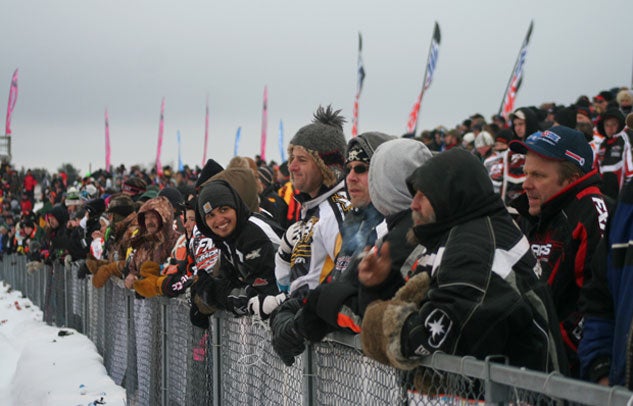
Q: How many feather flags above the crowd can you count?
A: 11